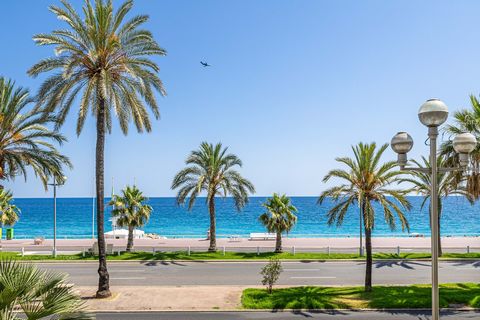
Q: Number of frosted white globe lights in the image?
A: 3